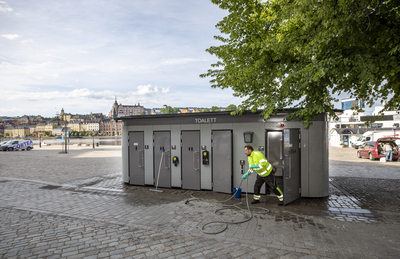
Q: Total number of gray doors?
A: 5